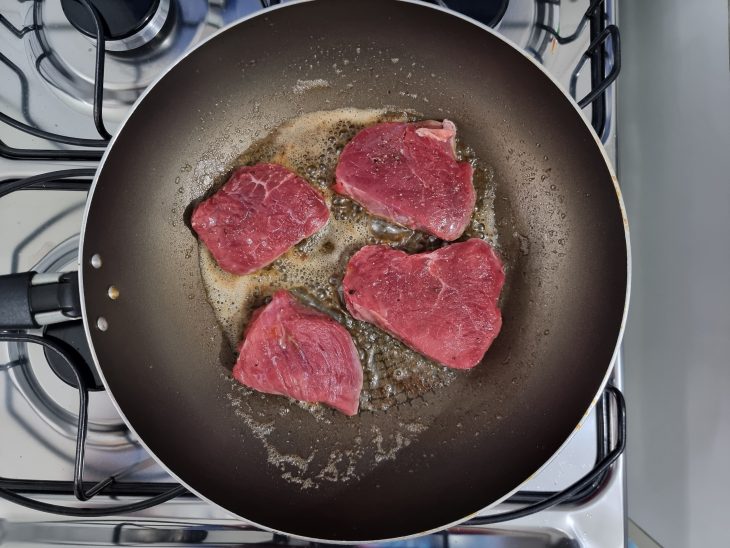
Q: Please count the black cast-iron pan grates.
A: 4